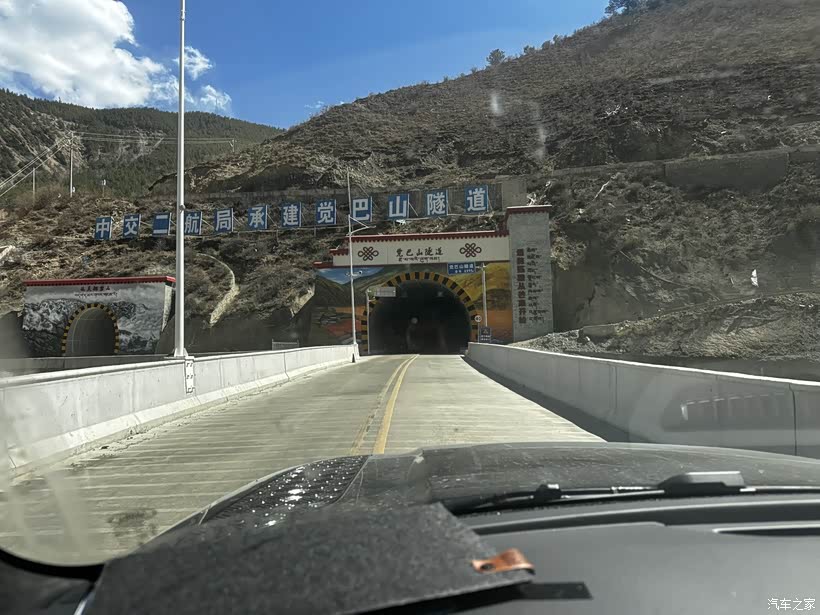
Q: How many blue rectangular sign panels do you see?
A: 13